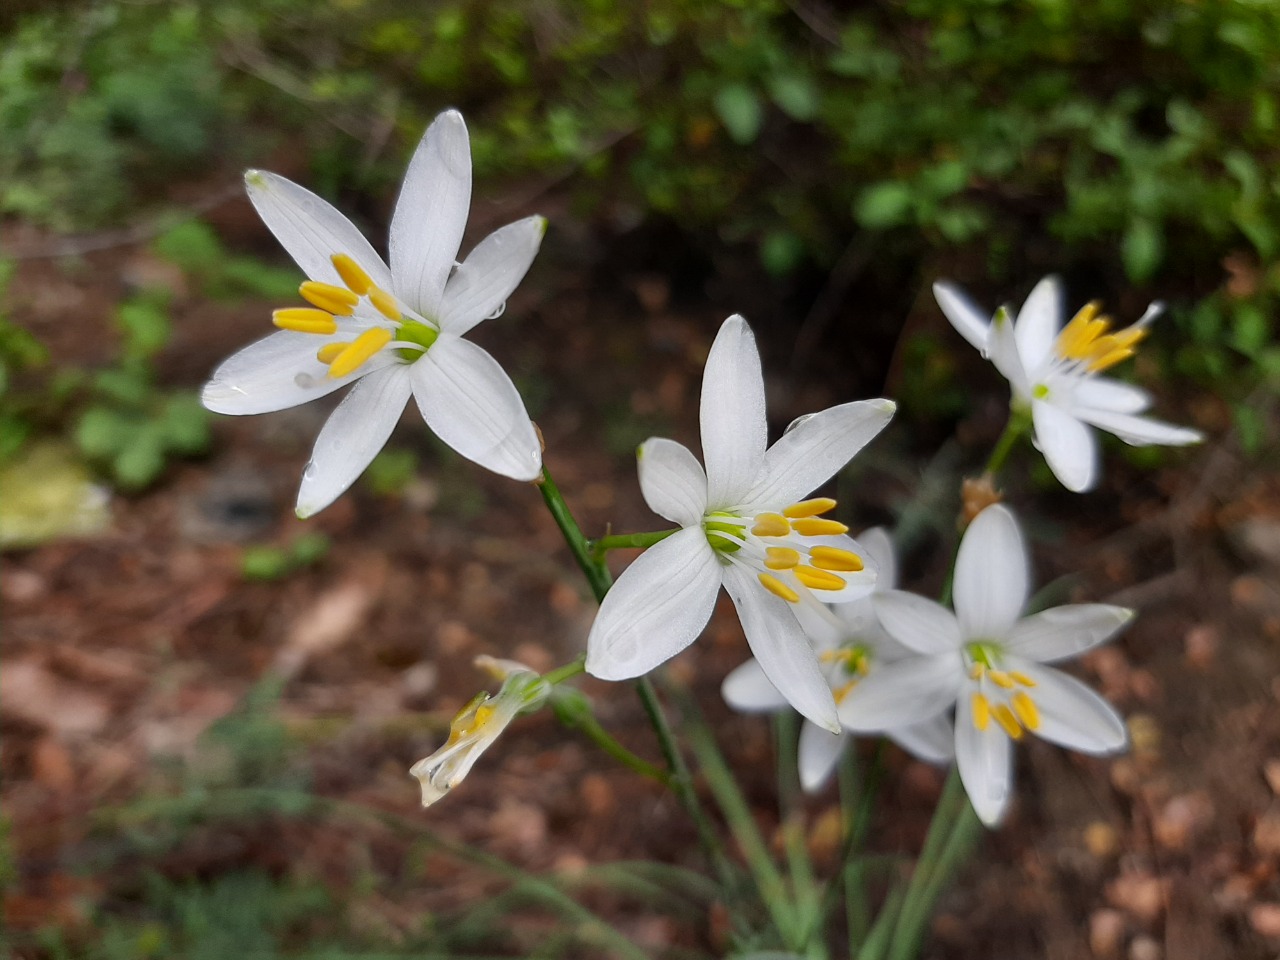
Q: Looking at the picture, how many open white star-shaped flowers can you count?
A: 5